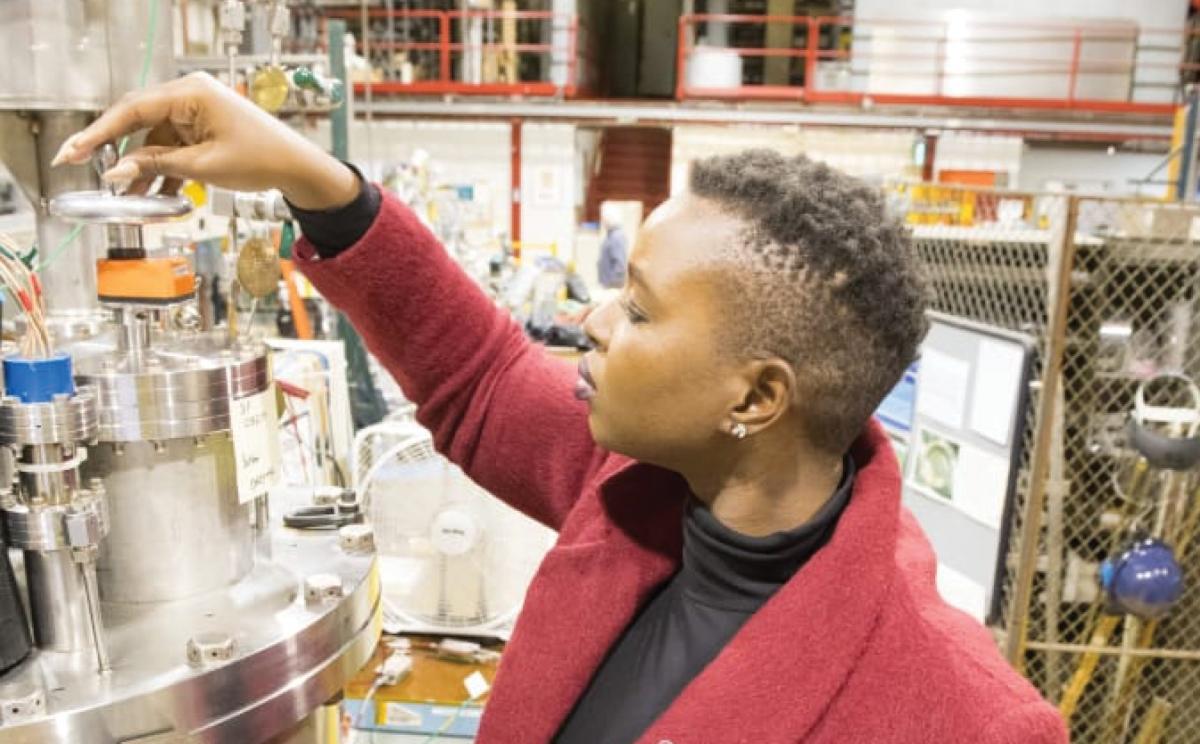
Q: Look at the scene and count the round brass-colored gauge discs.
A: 2